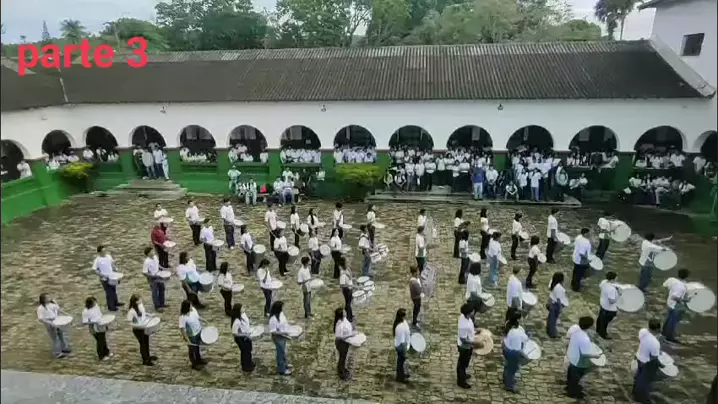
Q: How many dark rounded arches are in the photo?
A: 14